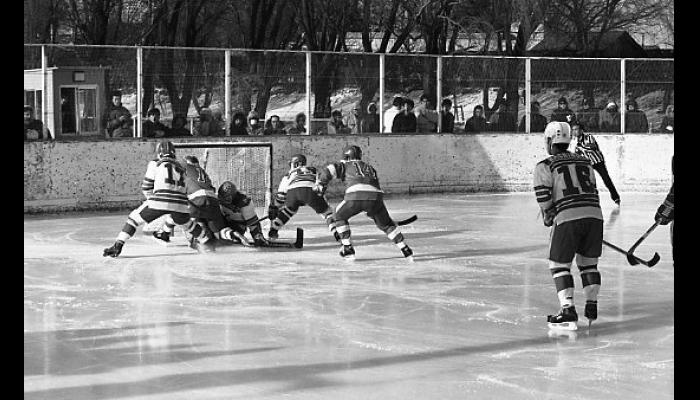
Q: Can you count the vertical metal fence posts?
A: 8